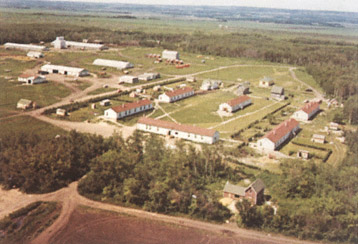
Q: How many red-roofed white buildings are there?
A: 7